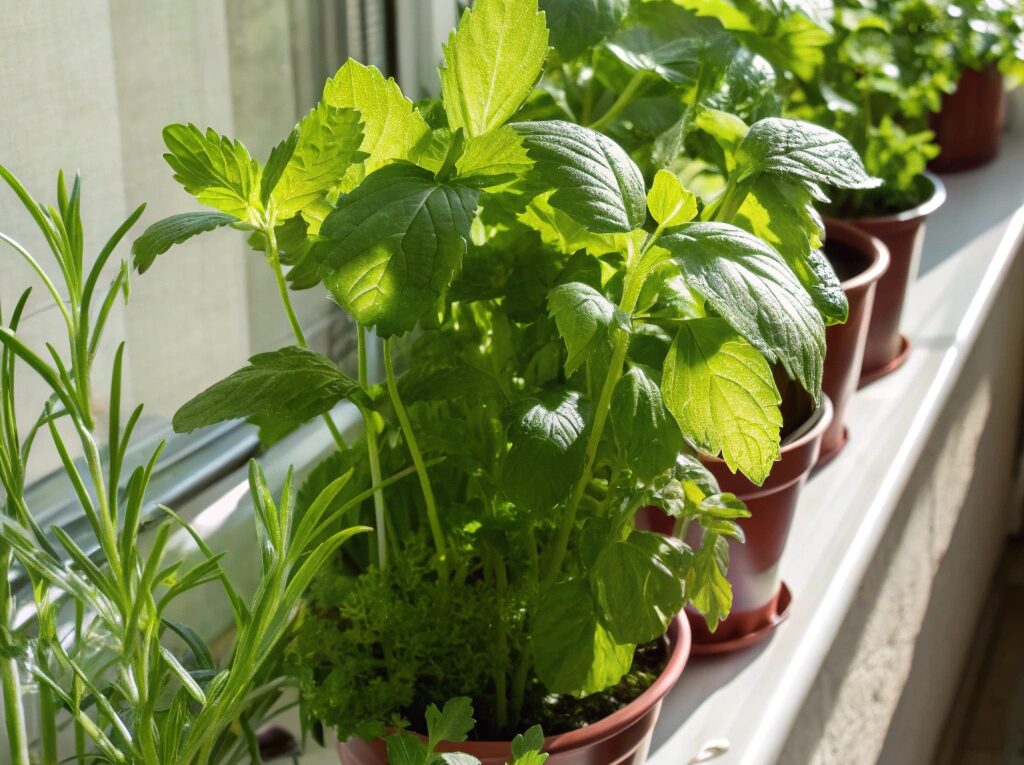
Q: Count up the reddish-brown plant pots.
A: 5